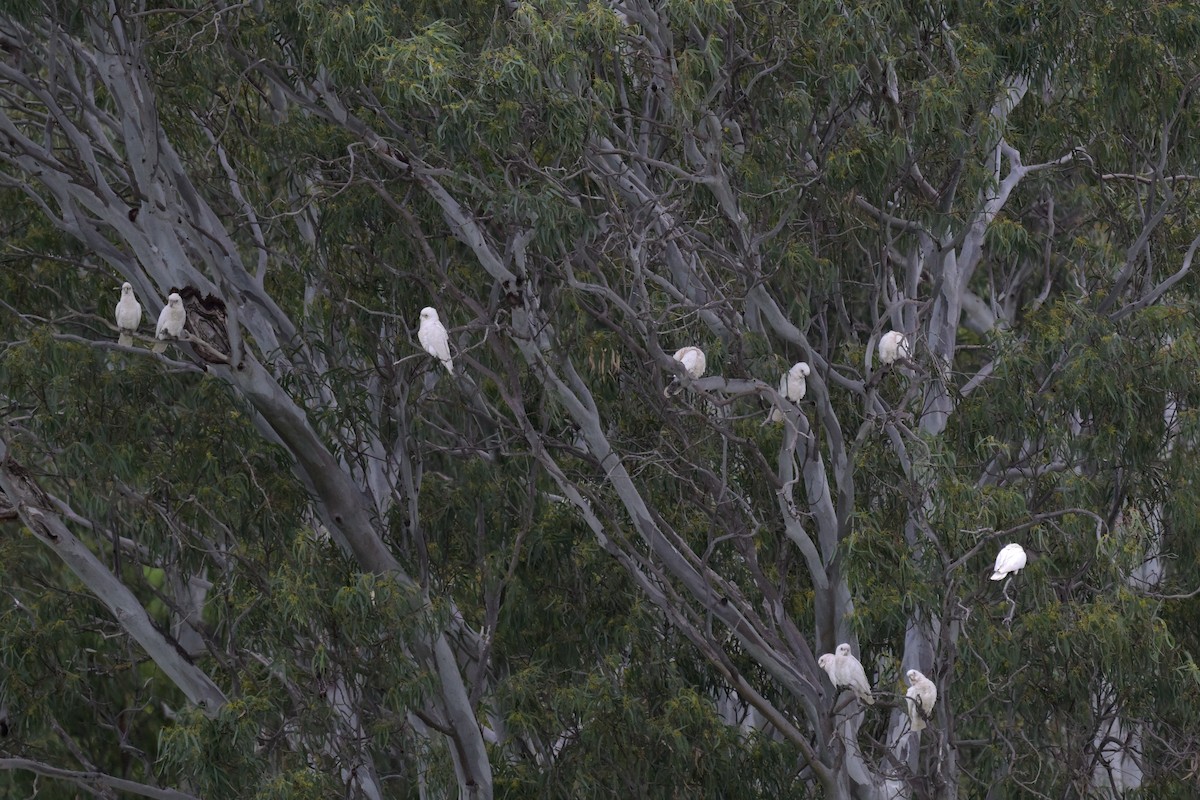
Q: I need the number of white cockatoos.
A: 10